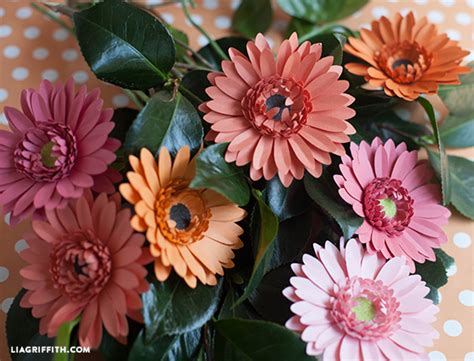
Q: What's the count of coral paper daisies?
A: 2